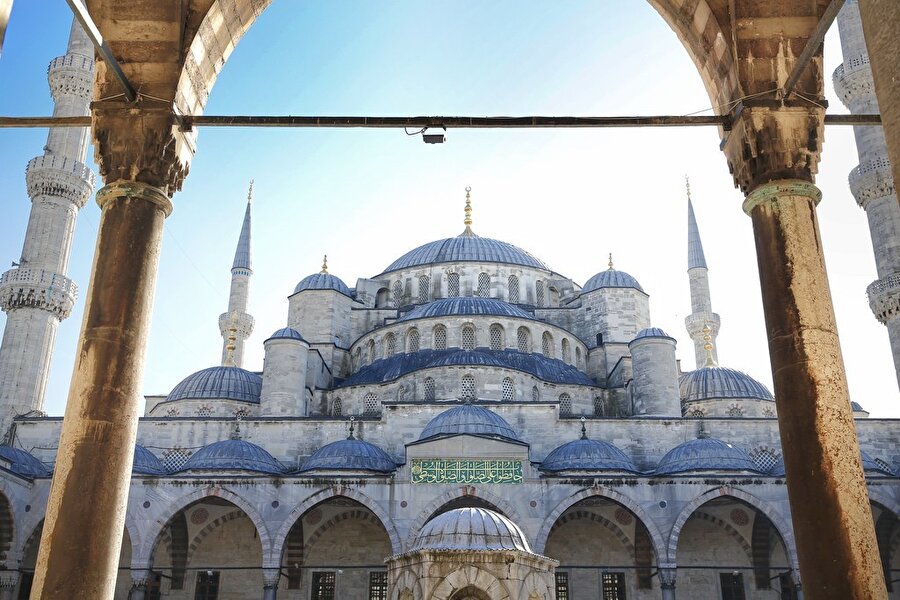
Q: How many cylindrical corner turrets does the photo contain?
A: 2